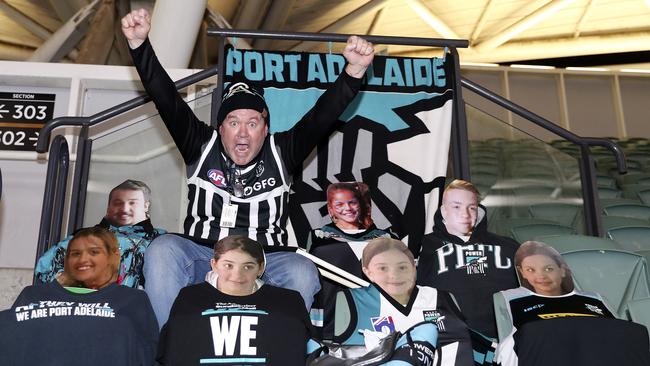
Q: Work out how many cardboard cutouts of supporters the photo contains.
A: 7